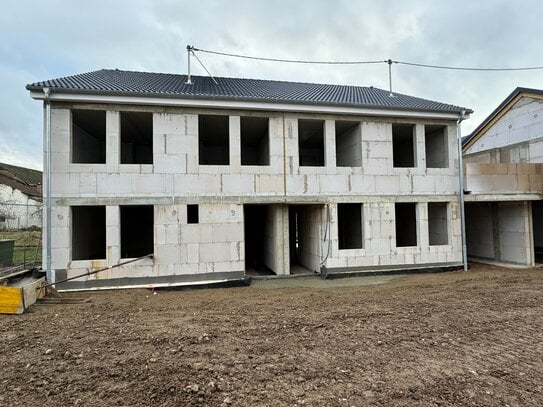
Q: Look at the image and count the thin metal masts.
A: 2